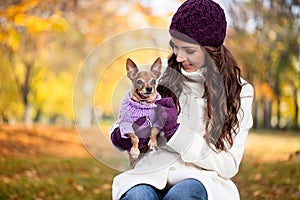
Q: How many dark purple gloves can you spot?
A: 2